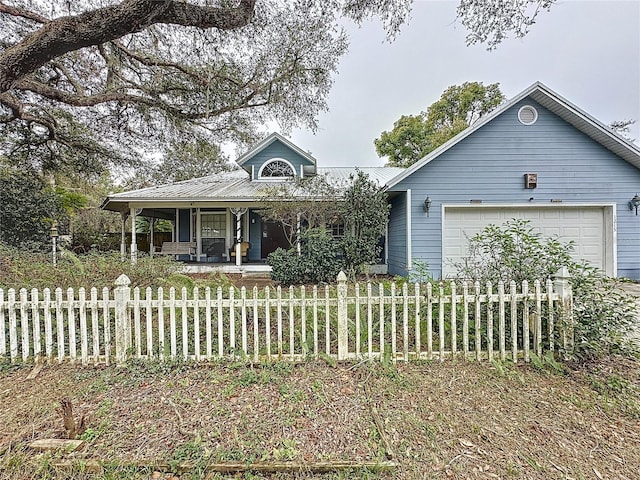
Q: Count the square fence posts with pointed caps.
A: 3